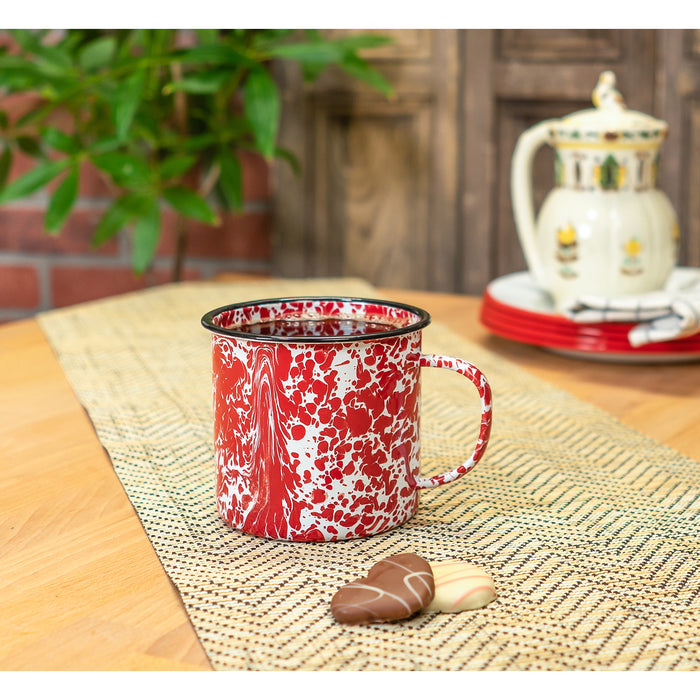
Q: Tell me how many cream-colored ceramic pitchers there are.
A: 1